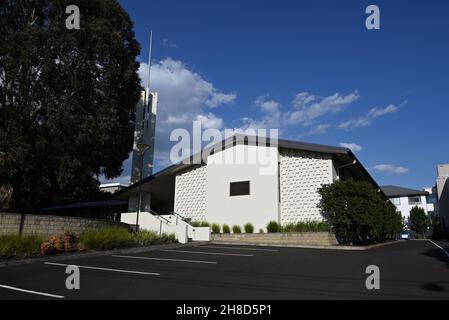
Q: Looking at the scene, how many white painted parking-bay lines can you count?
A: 5